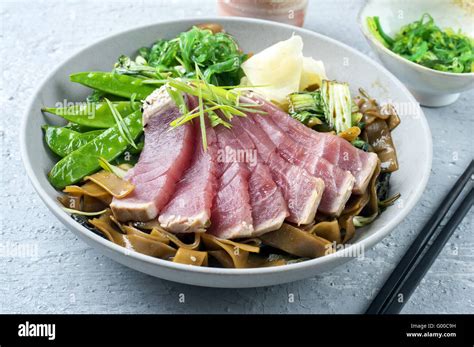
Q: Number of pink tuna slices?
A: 7